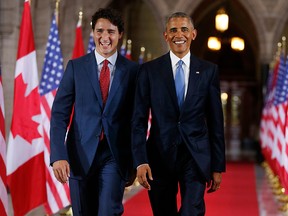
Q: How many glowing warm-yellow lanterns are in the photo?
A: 3